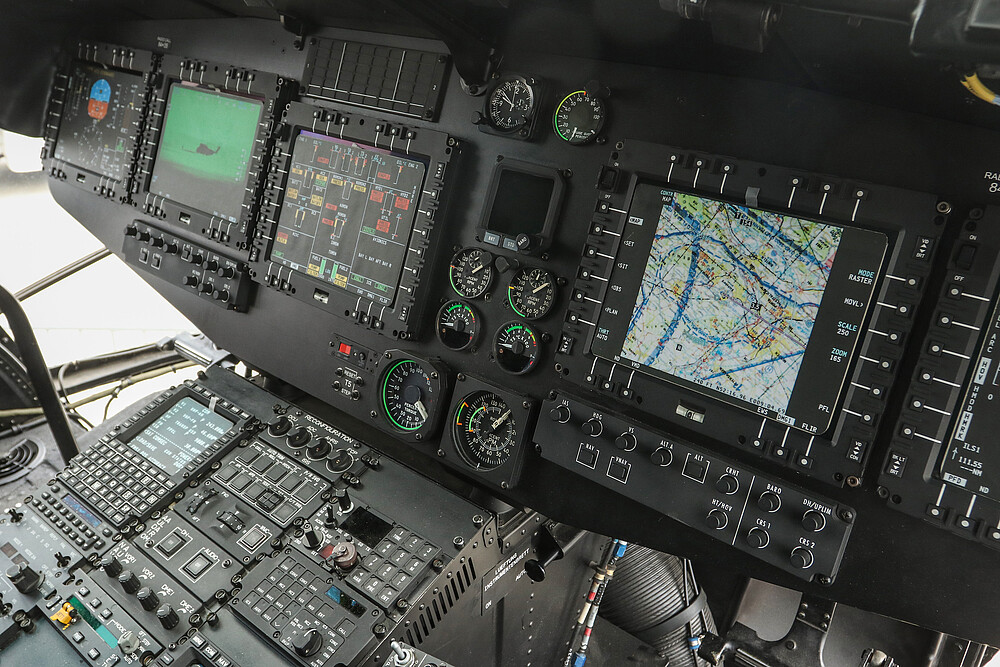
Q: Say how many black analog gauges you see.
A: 8